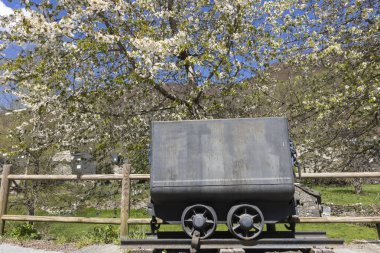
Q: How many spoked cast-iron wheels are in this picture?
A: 2